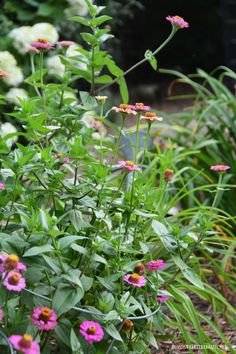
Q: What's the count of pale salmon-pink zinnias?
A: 2